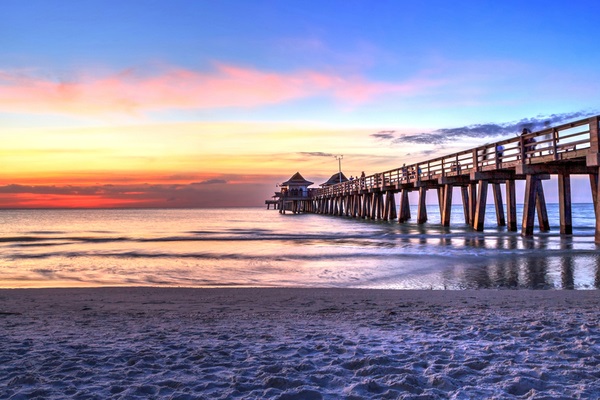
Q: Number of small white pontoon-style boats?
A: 0